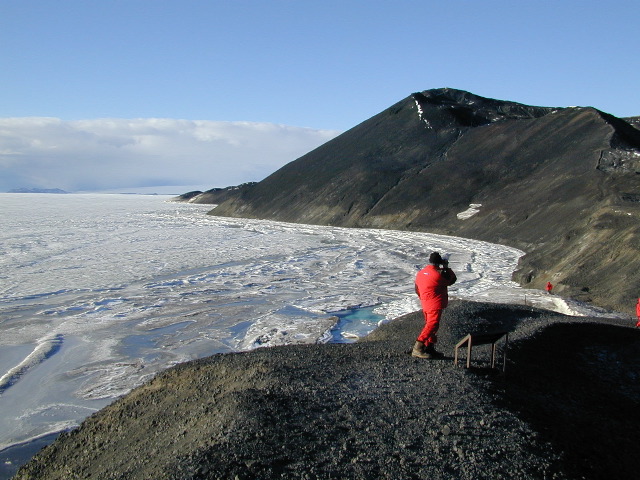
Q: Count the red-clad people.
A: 3